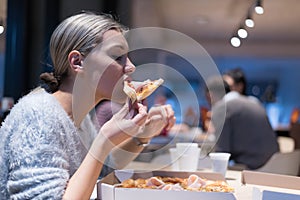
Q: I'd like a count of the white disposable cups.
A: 3